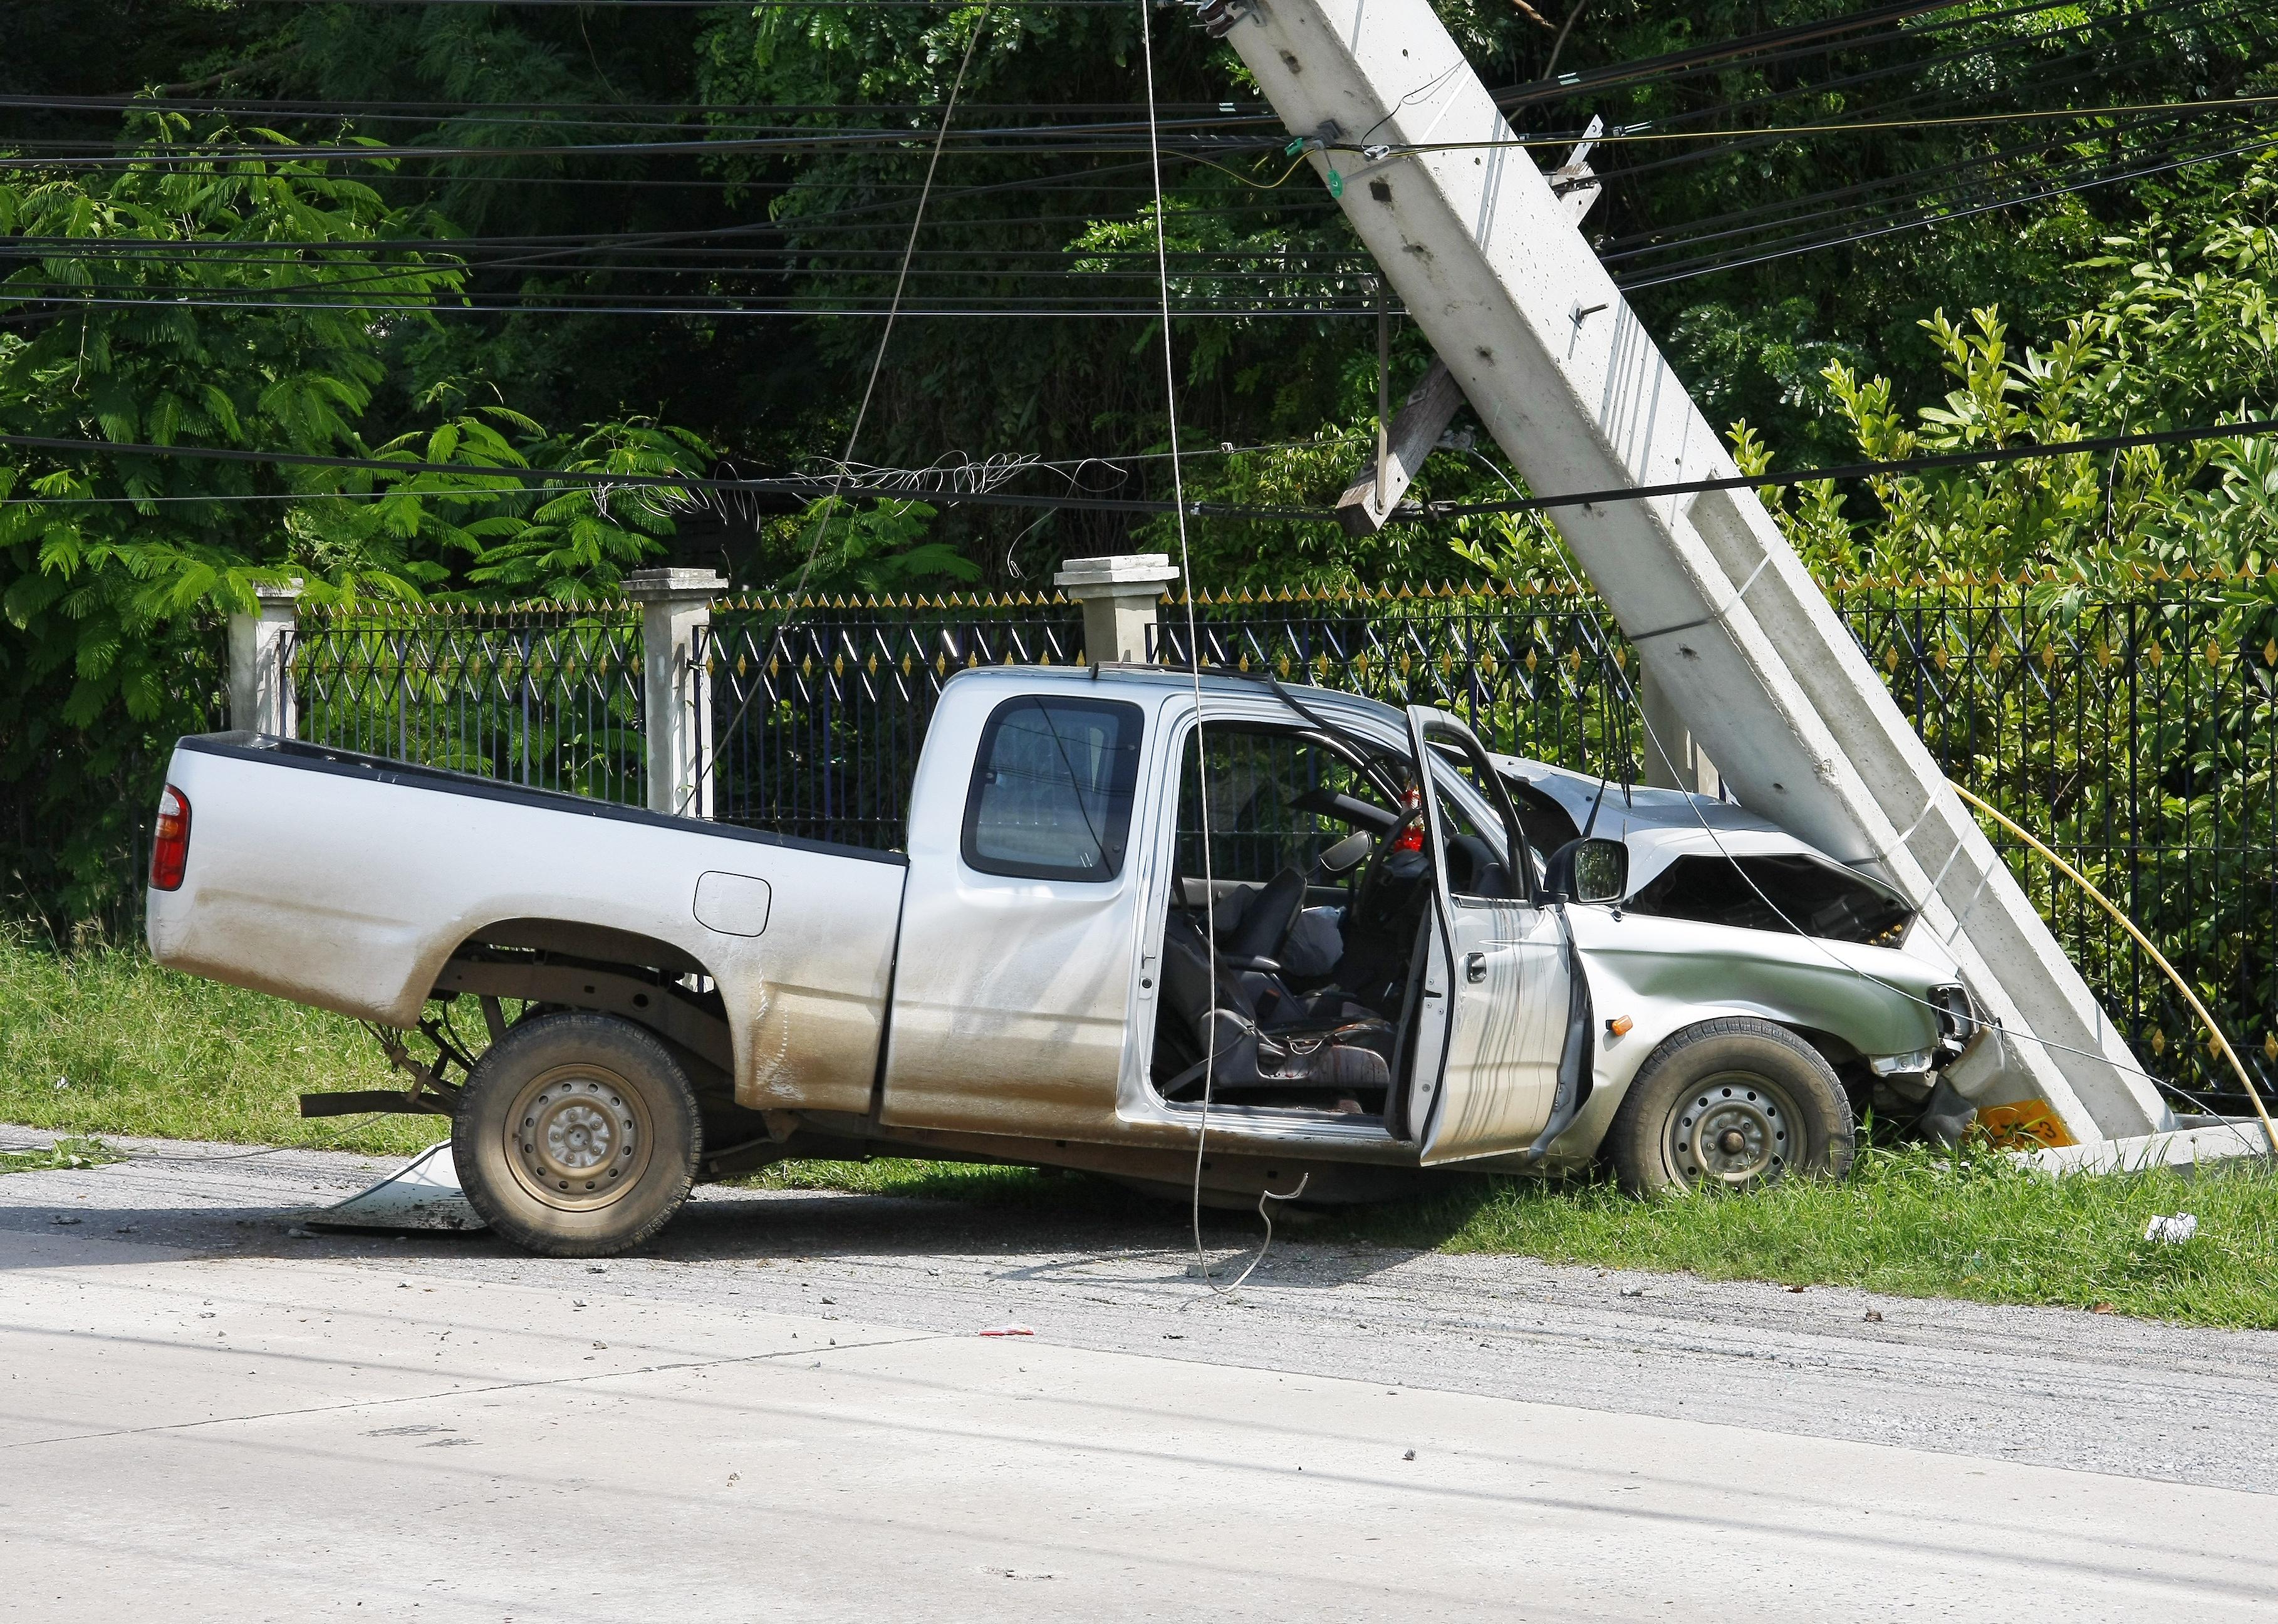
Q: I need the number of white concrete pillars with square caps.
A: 3